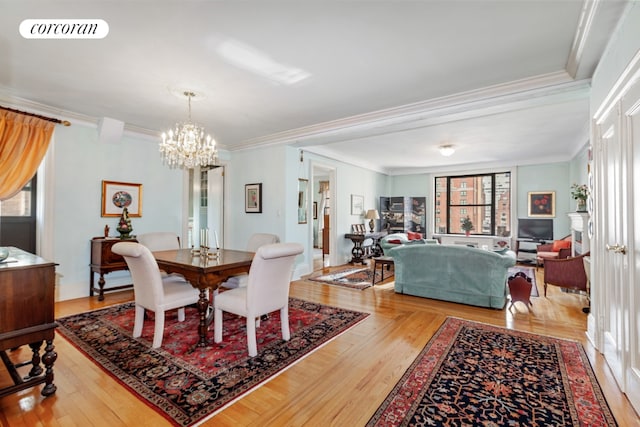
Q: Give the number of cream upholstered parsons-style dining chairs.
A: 4